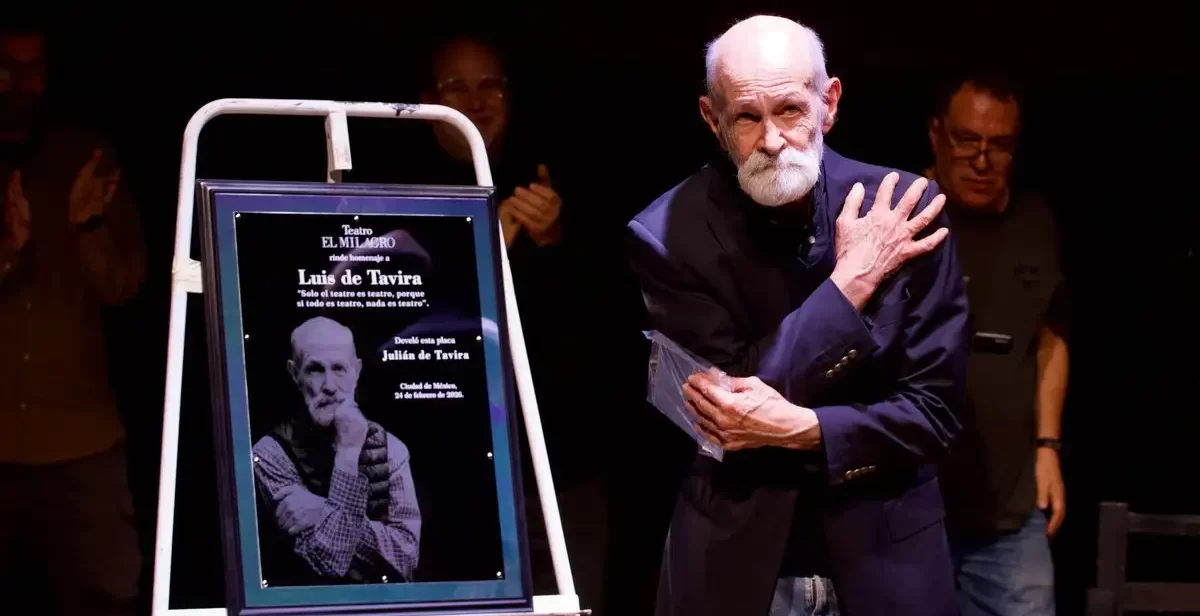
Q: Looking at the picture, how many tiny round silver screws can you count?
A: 10